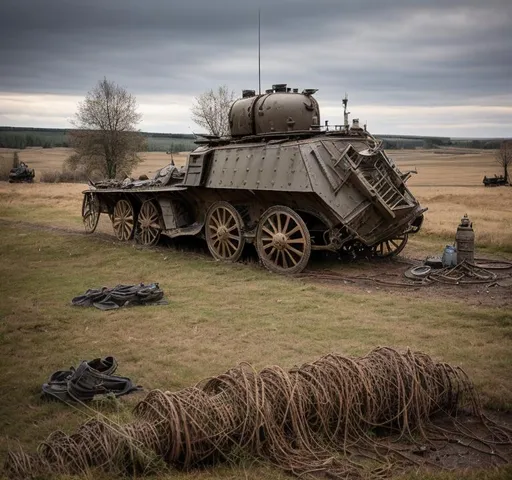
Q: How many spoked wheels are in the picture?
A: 6